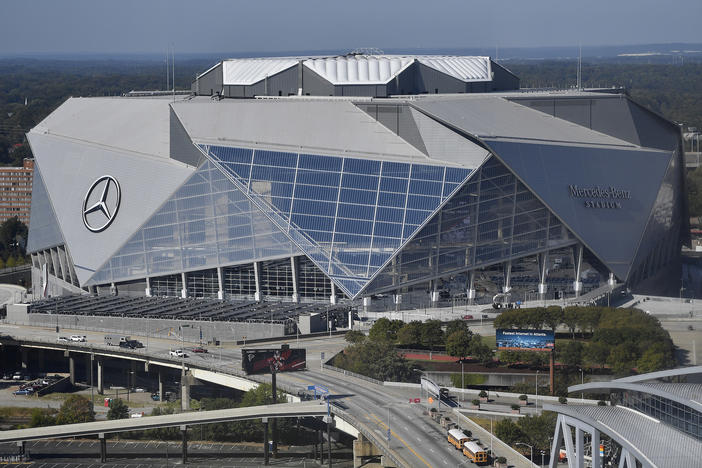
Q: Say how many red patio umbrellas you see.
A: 0